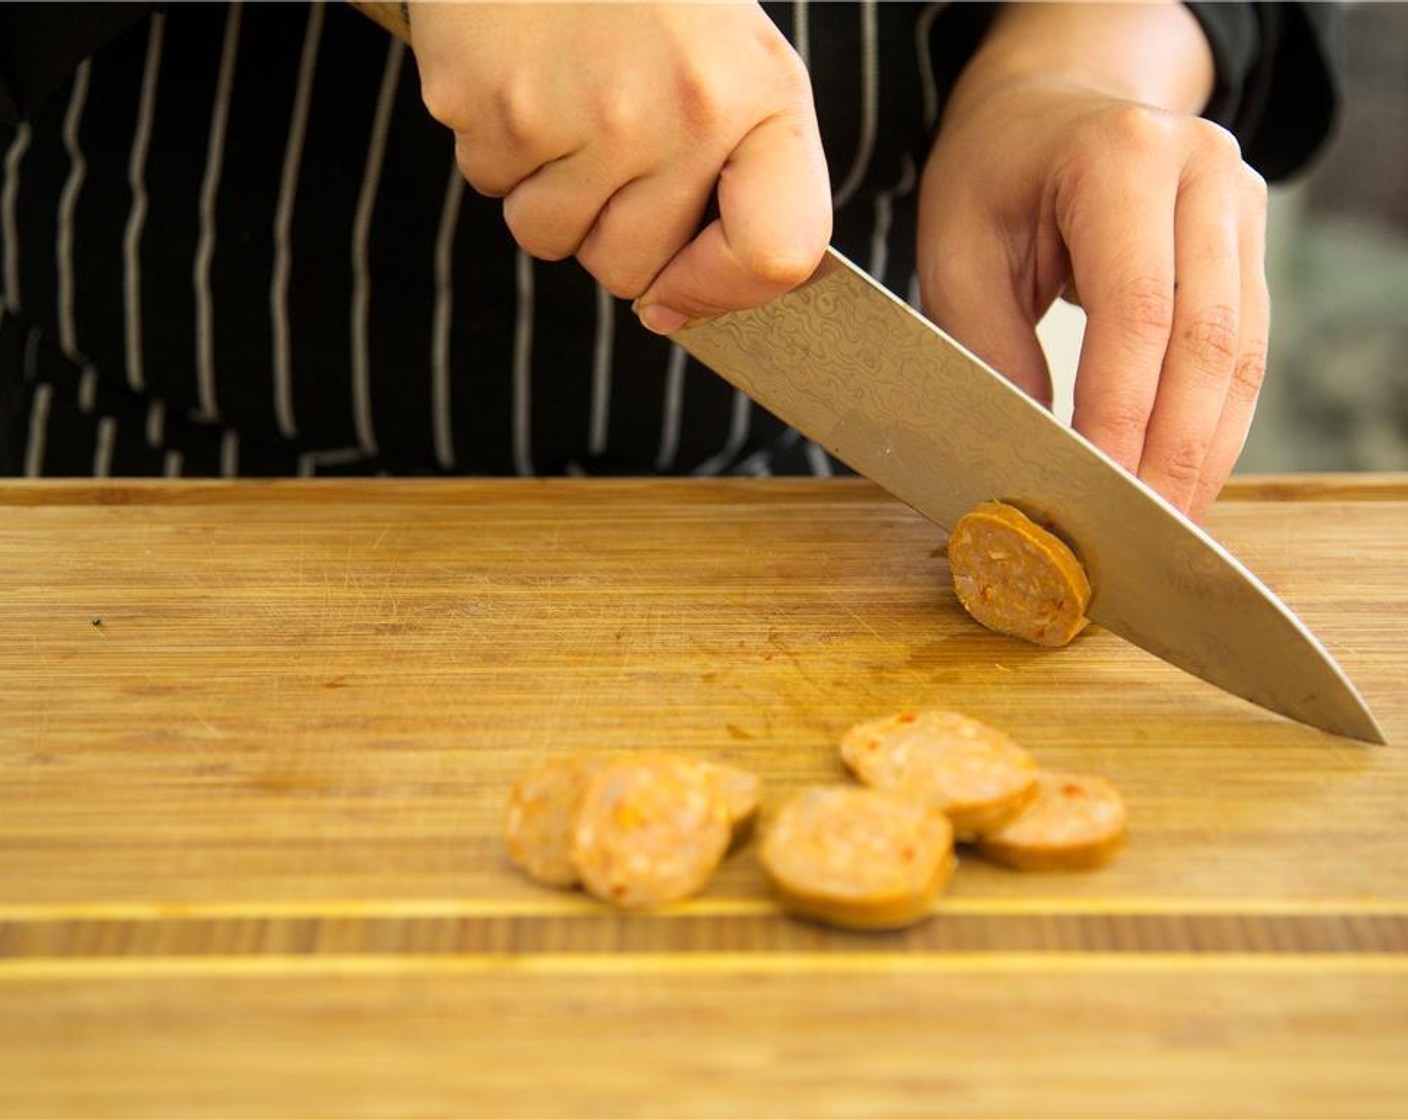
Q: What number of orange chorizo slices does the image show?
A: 7